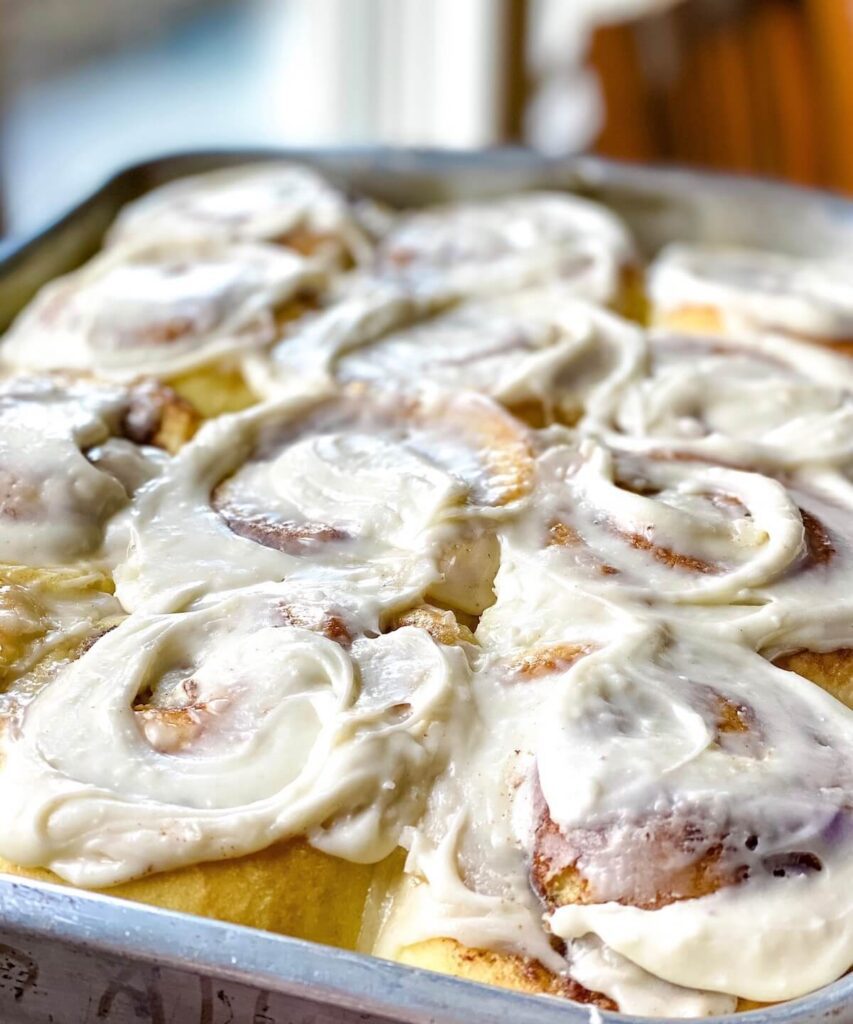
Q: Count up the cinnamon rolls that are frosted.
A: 11